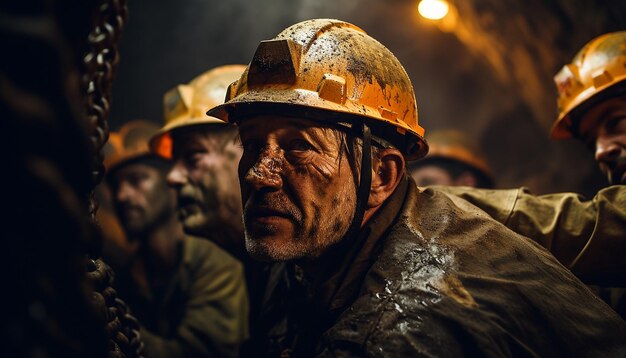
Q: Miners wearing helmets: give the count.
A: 5